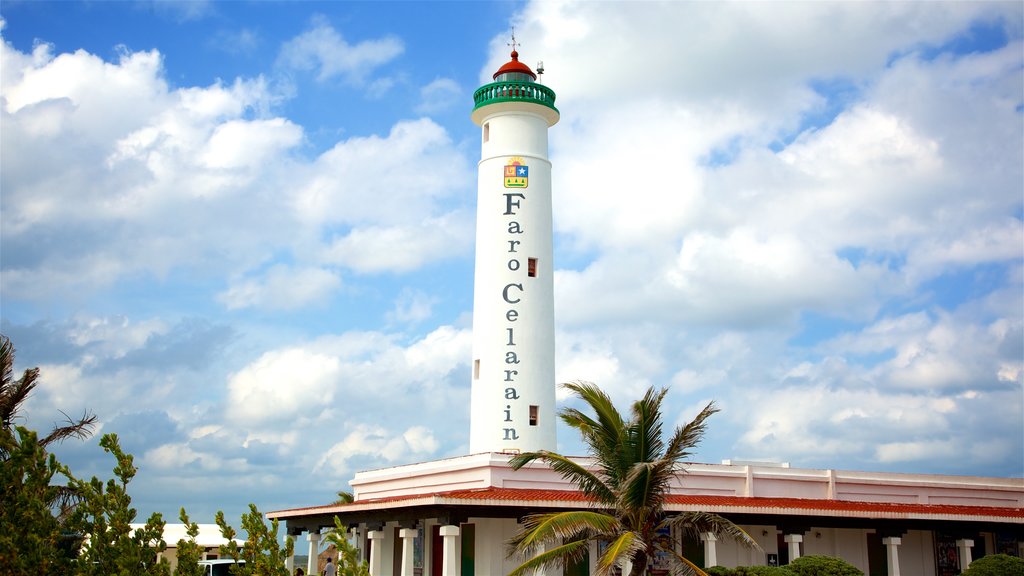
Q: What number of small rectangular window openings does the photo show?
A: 4